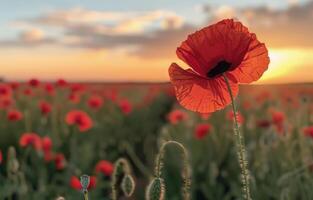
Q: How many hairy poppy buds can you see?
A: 2